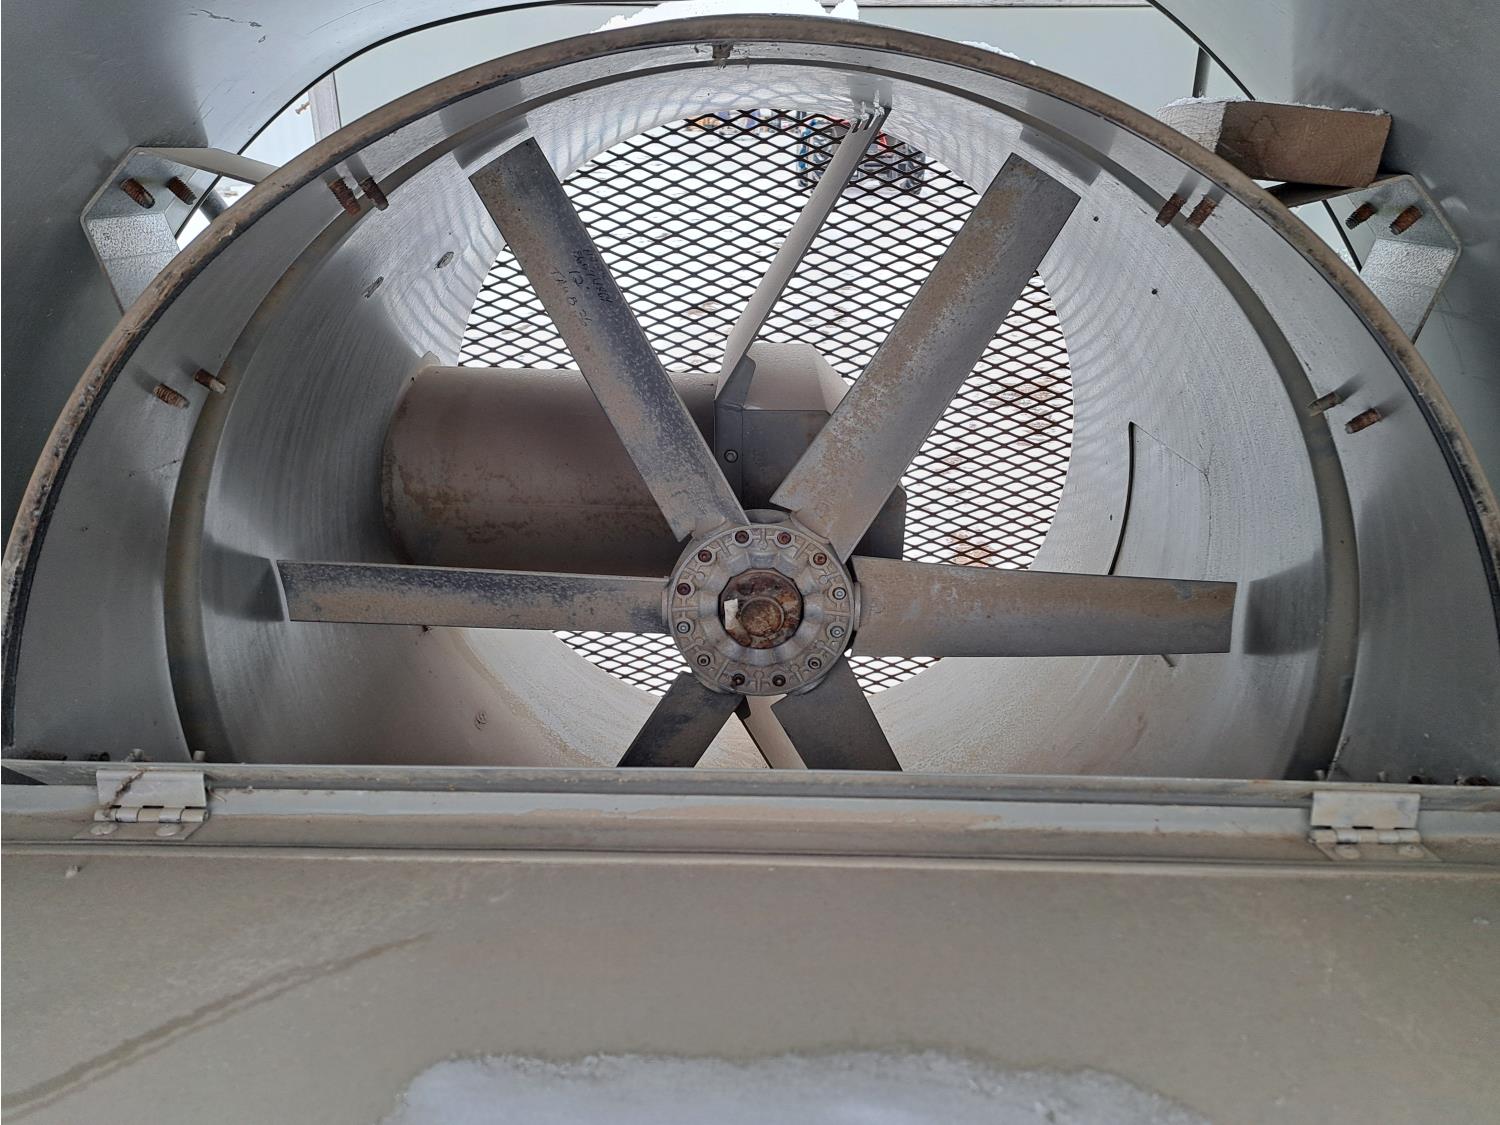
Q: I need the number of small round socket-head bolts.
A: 12